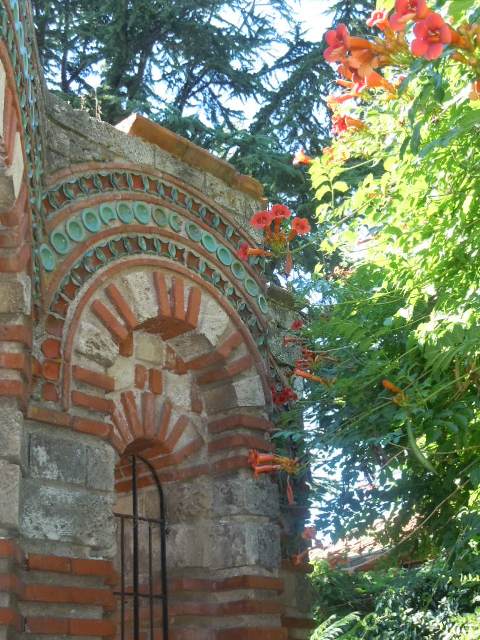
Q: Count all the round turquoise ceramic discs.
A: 15